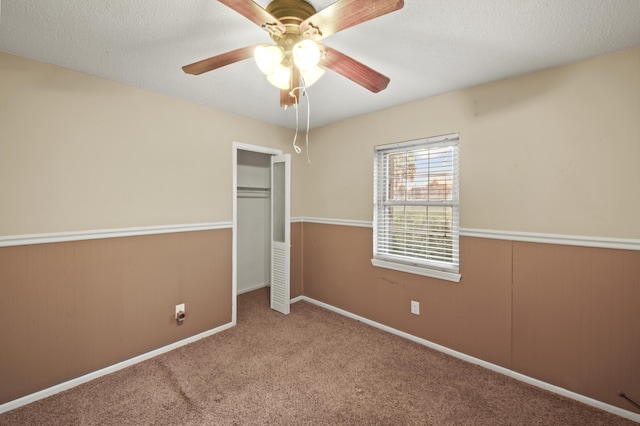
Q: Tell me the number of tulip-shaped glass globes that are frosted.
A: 4